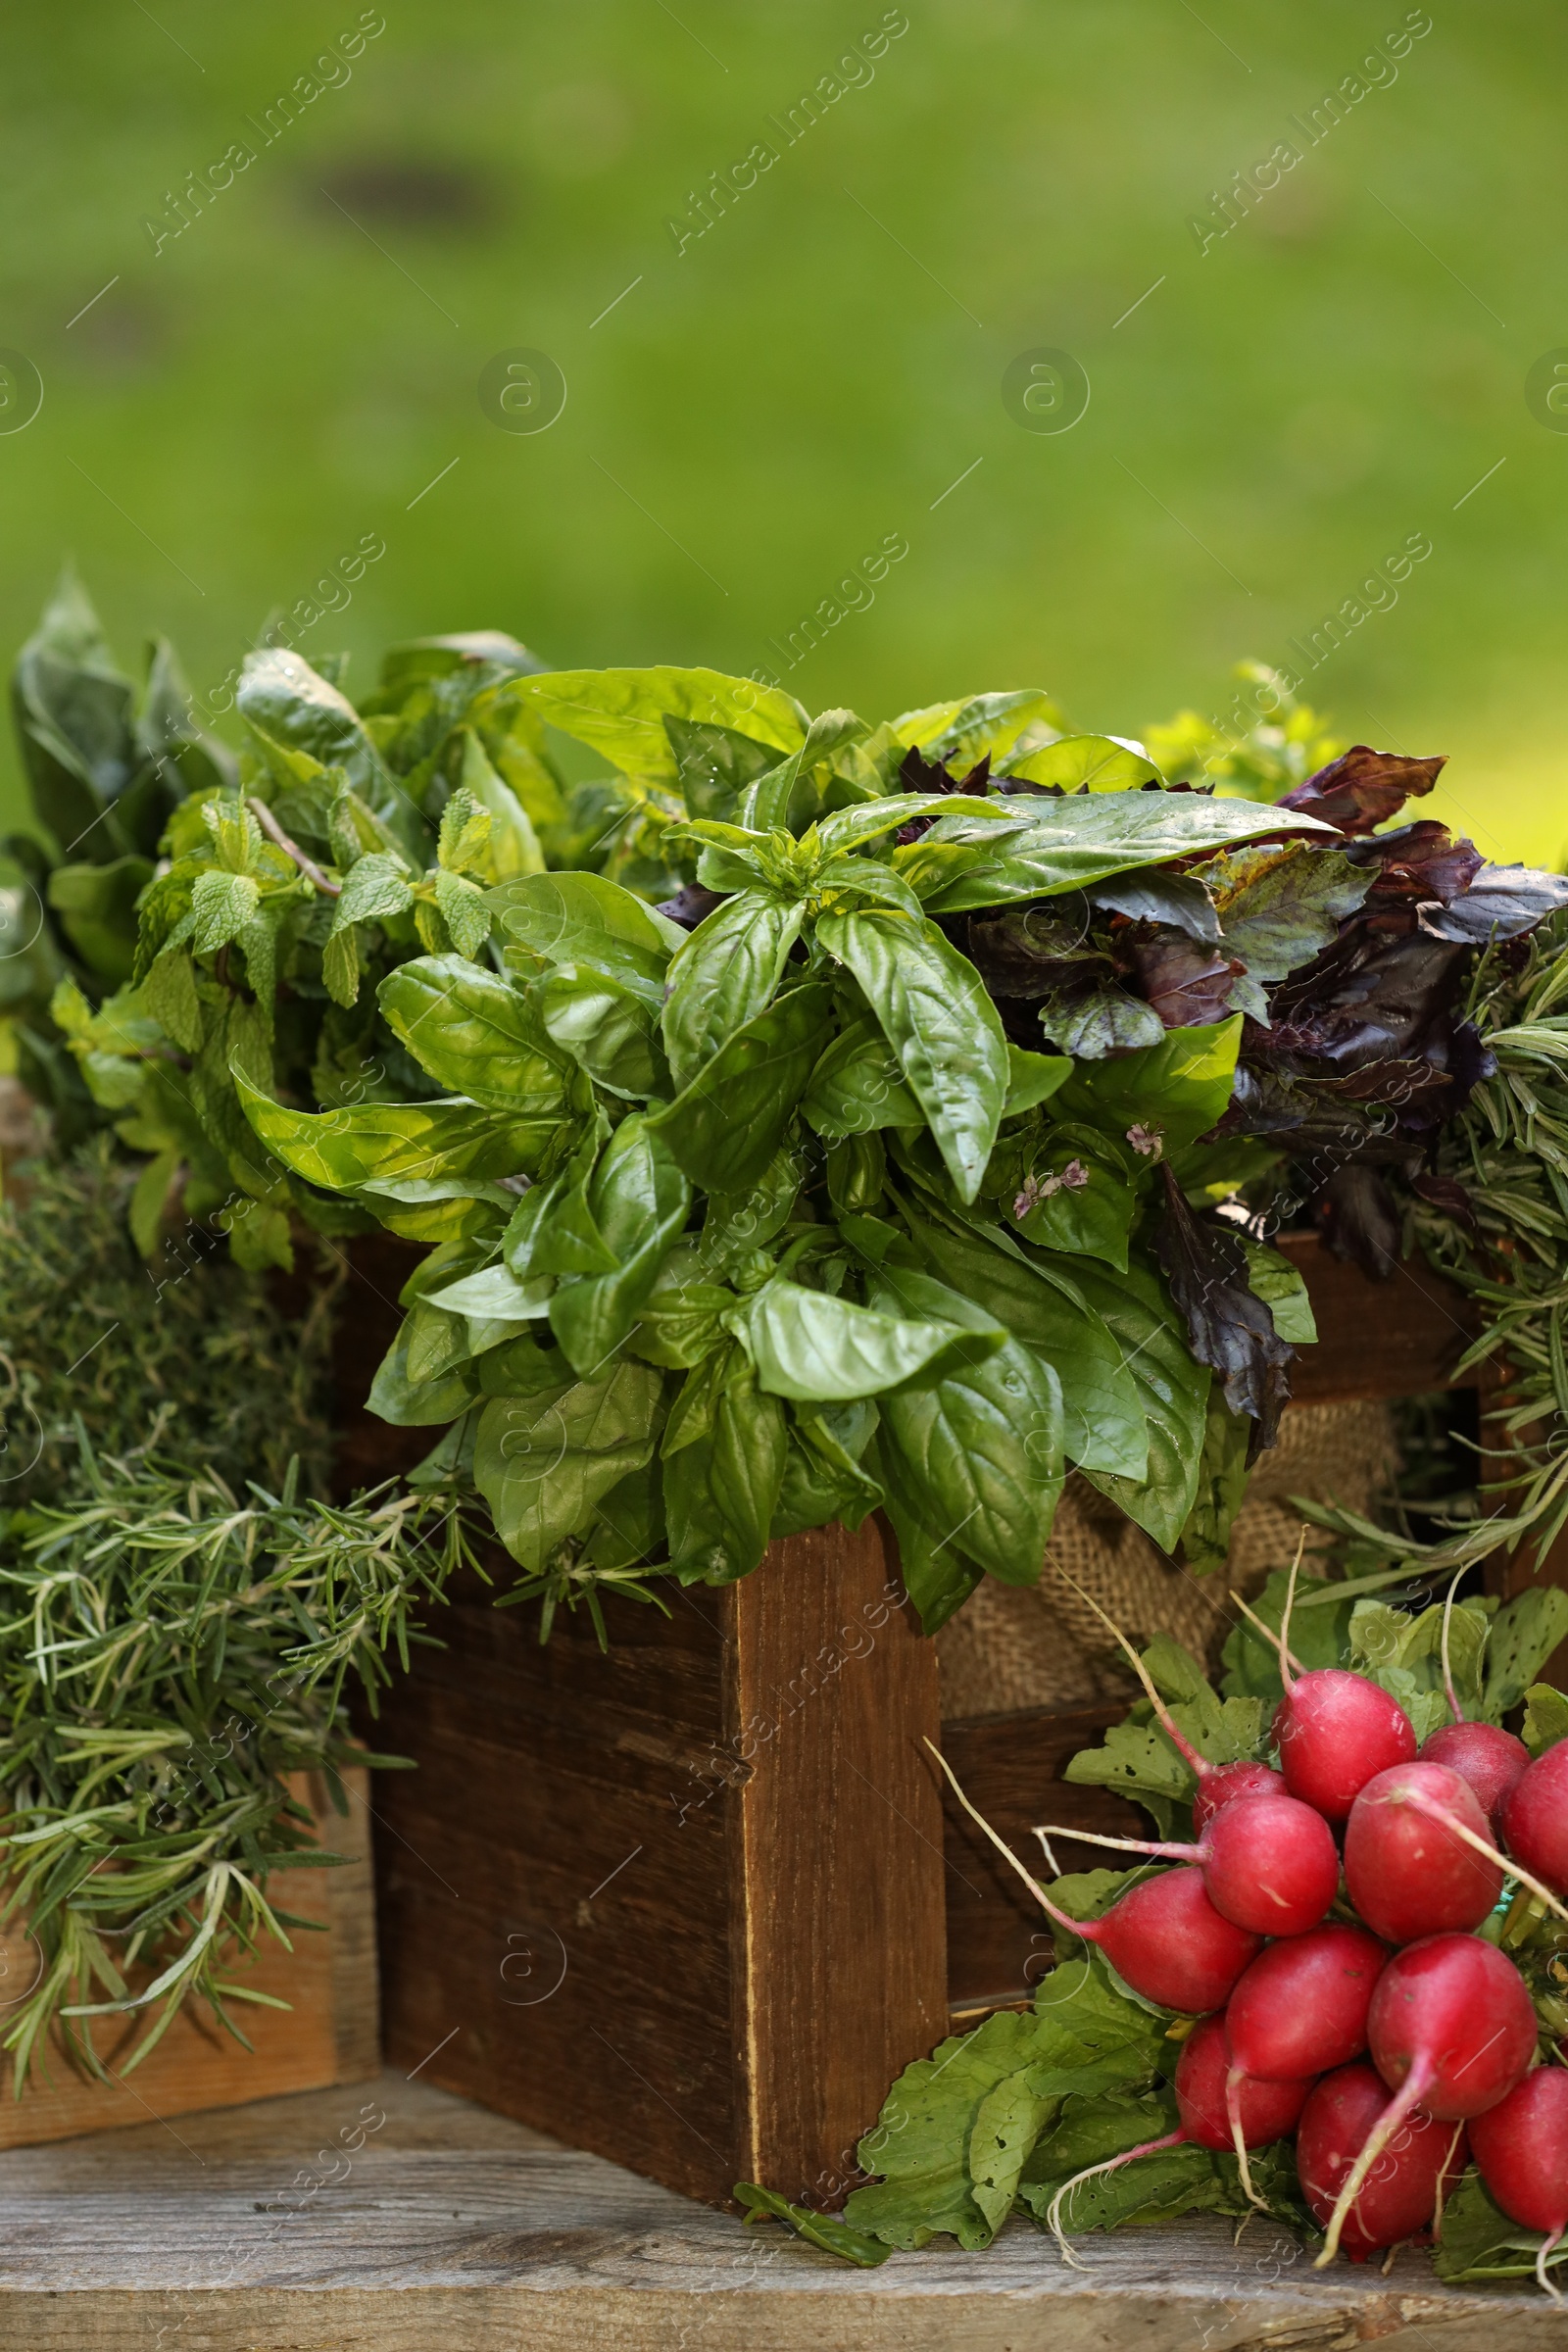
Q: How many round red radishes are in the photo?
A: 12